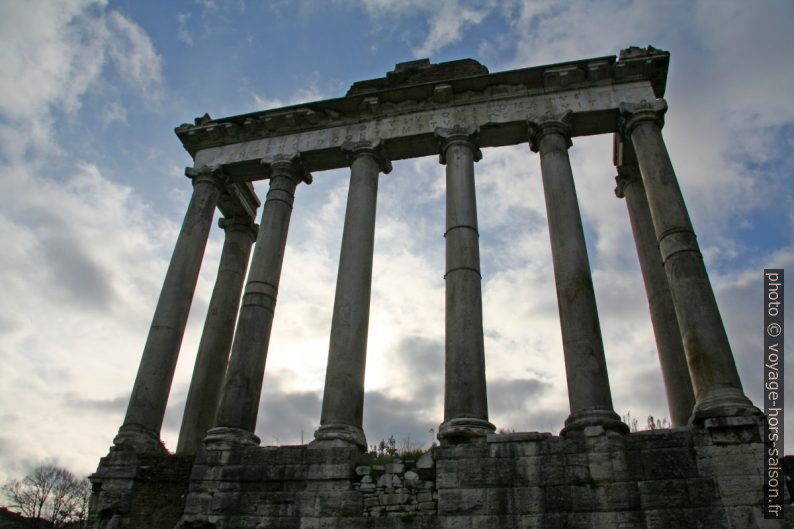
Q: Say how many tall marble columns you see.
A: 8